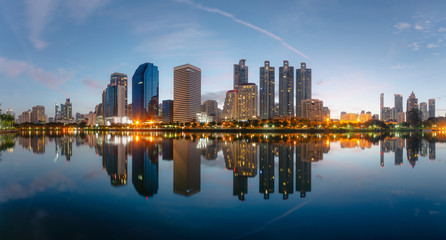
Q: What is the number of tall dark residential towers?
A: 4